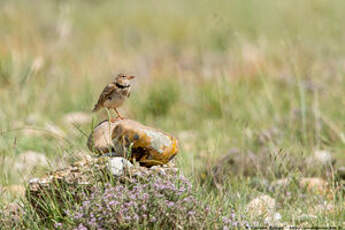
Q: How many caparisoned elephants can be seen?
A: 0